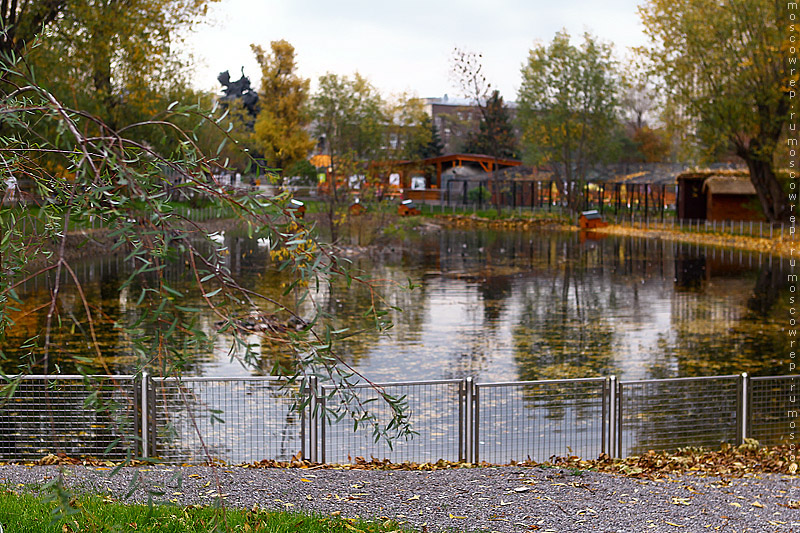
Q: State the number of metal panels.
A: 6